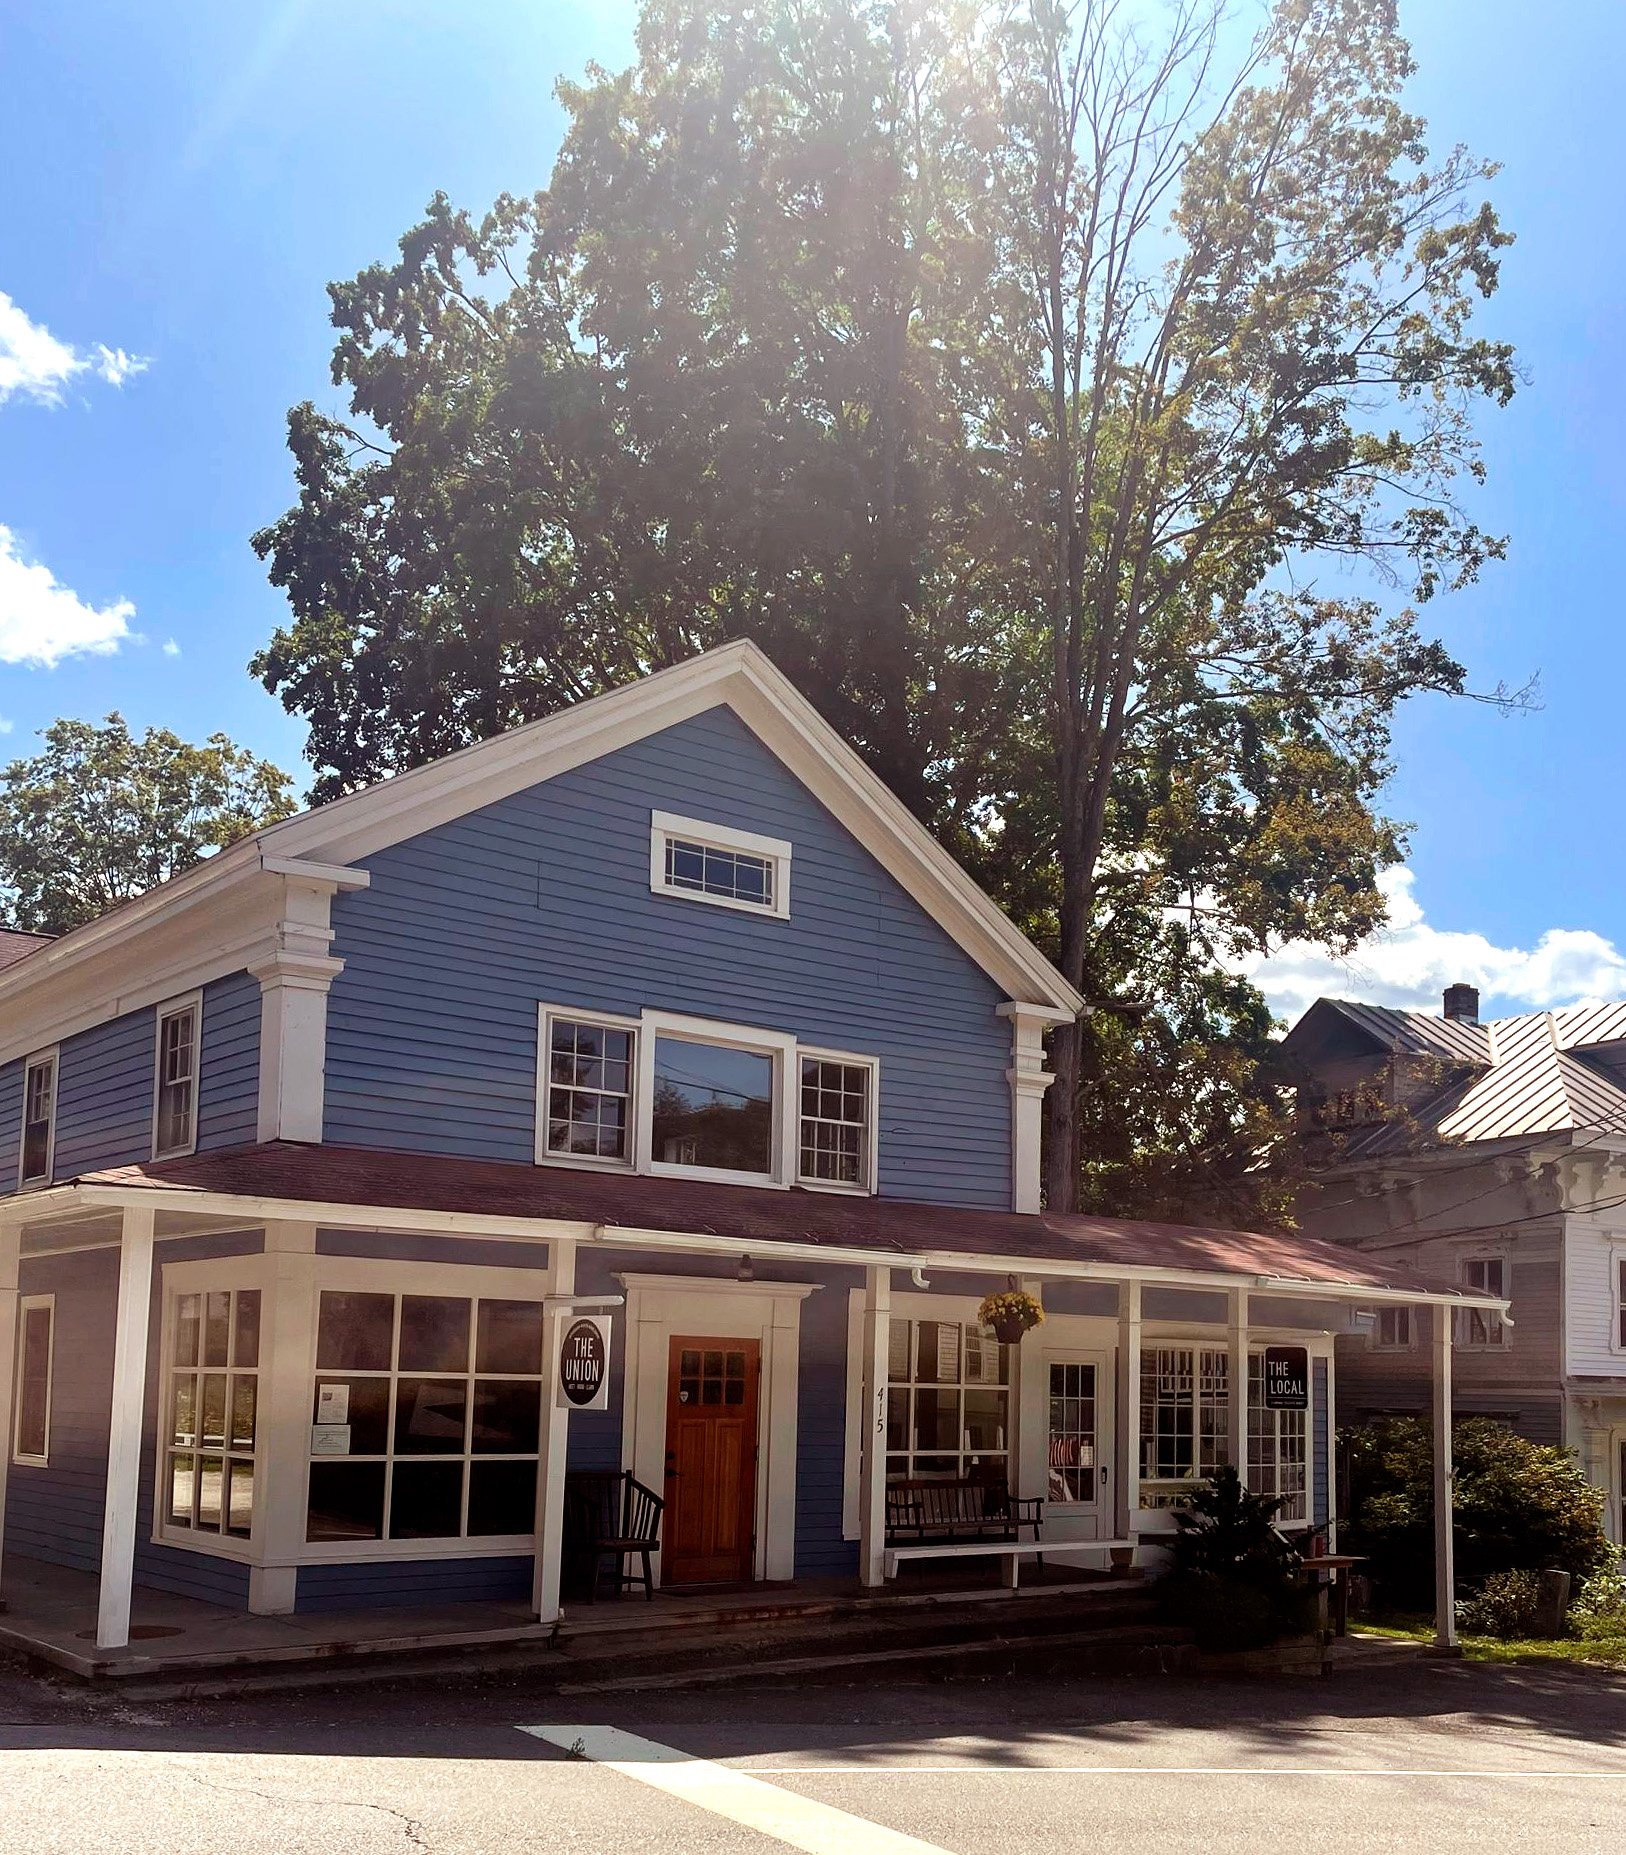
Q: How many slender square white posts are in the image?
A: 7